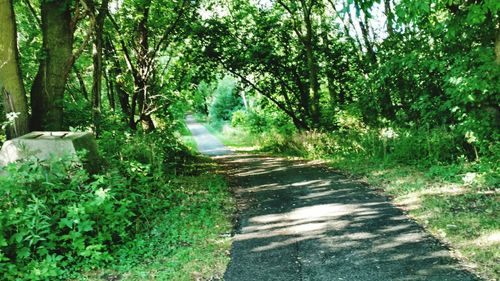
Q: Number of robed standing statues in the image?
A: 0